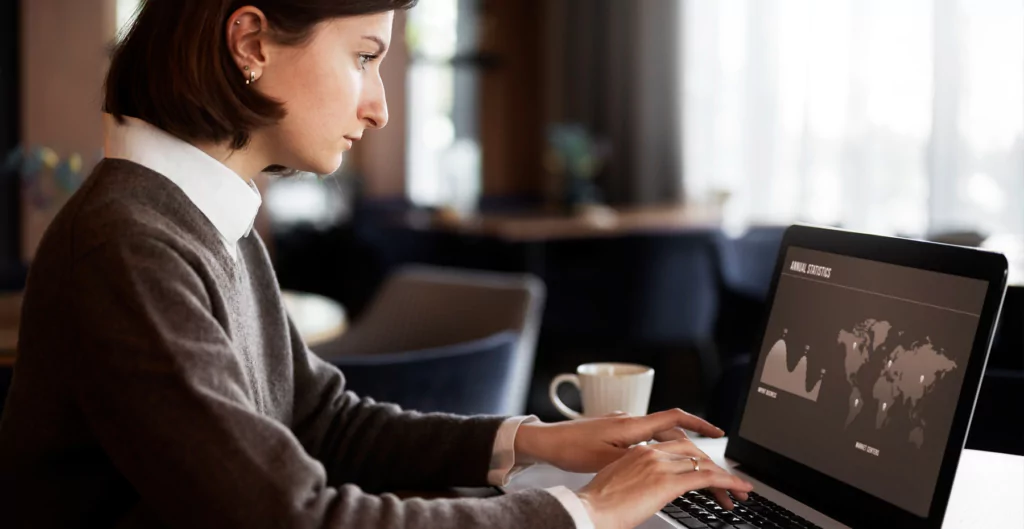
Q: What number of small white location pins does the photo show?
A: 5